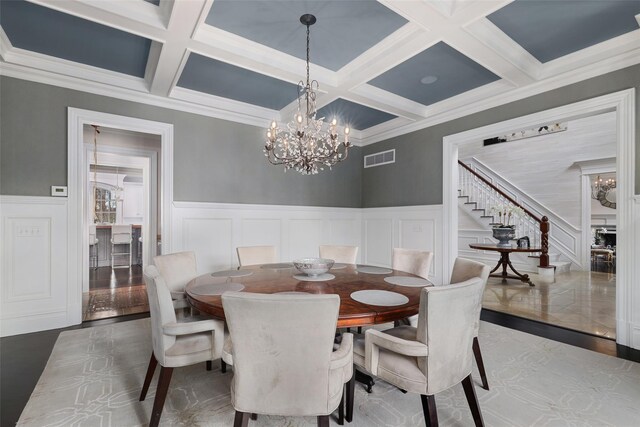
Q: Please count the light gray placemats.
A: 9